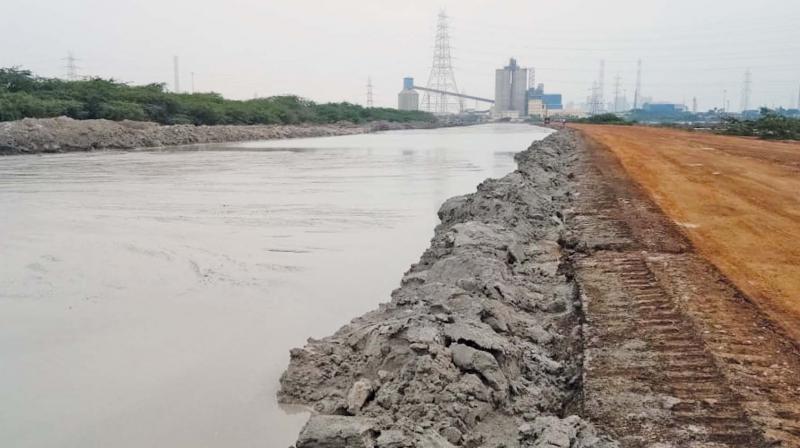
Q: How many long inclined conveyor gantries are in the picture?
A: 1